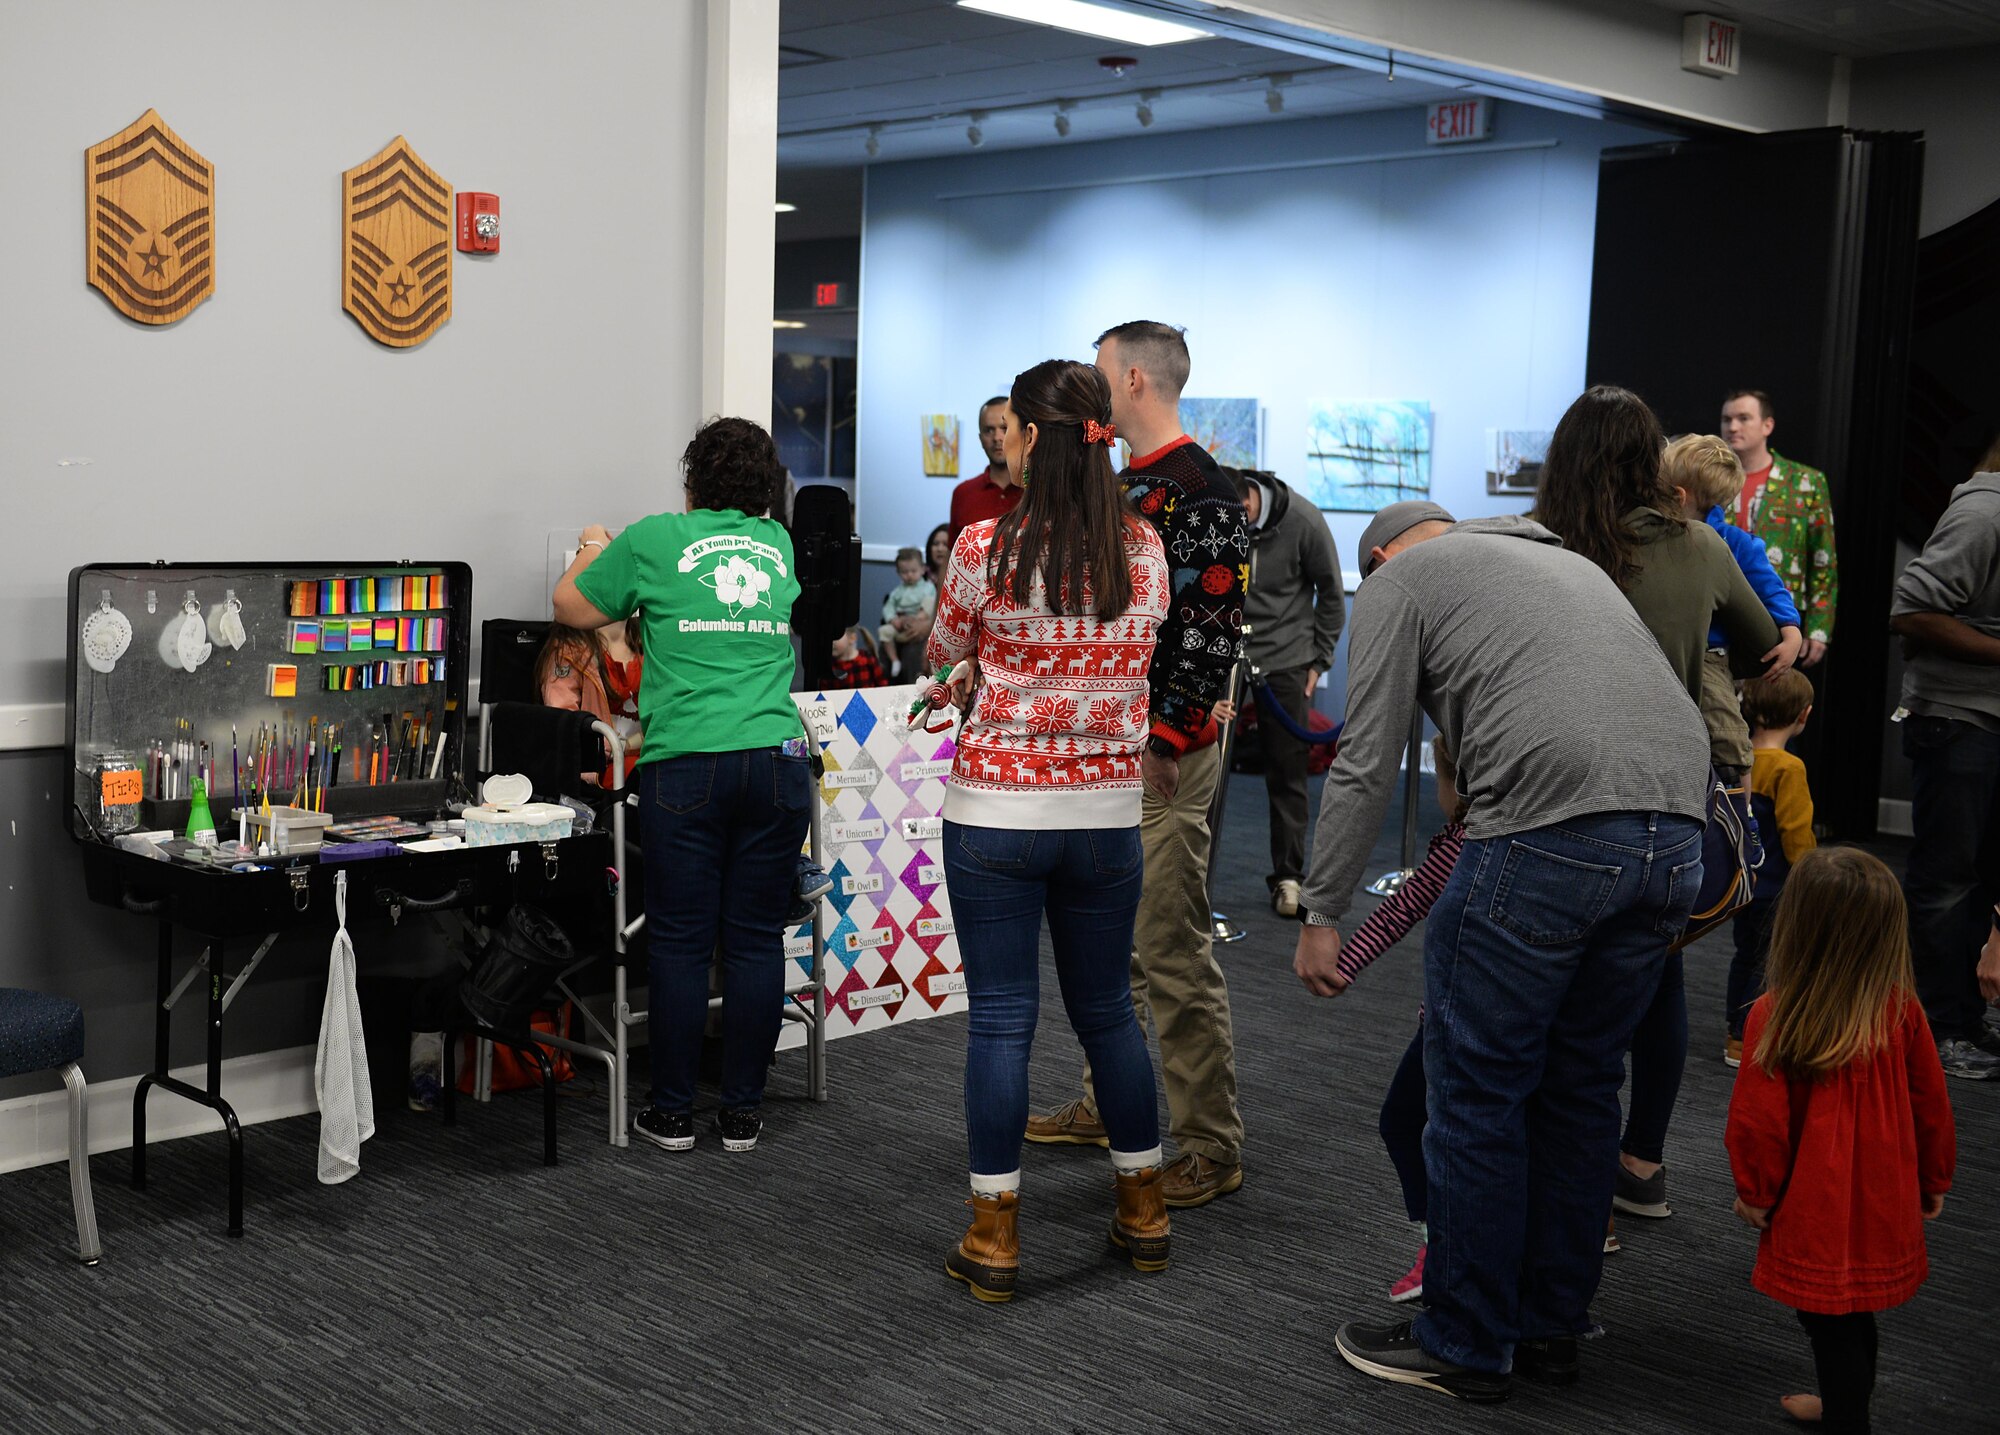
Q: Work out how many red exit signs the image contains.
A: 3